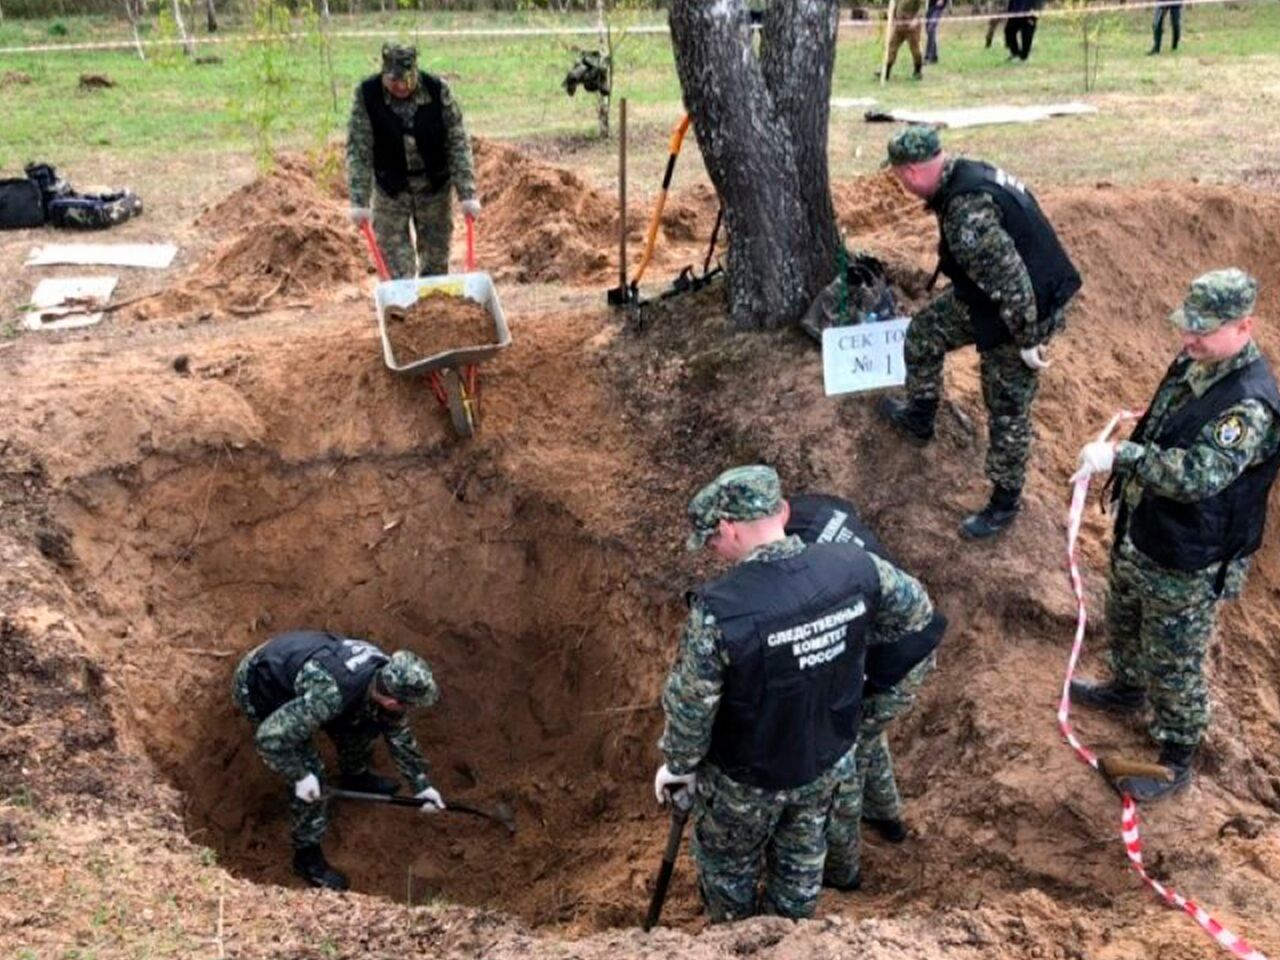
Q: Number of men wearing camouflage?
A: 6